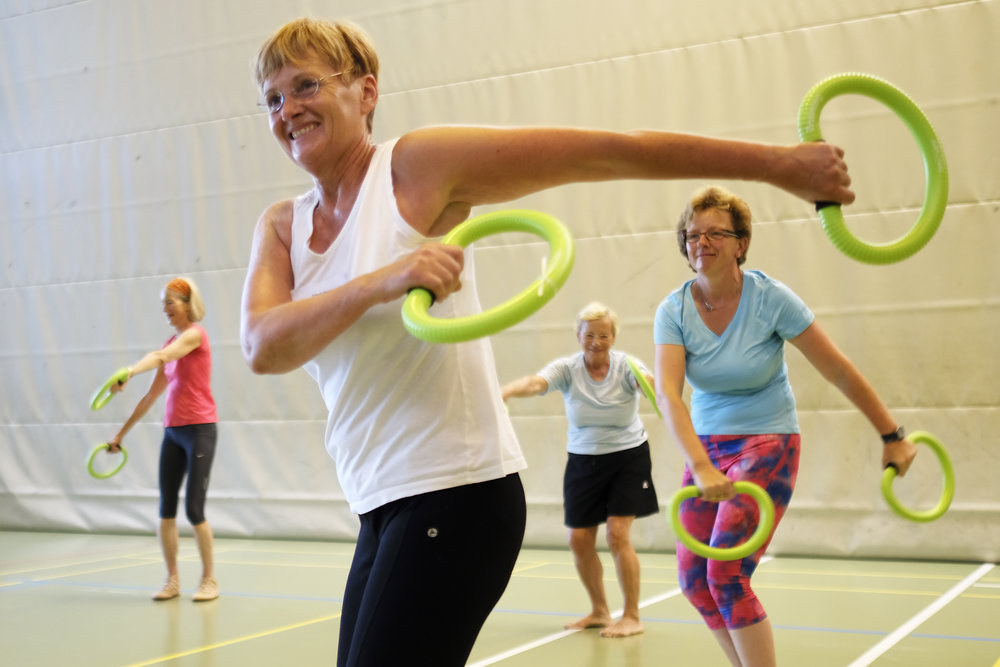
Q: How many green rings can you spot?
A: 7